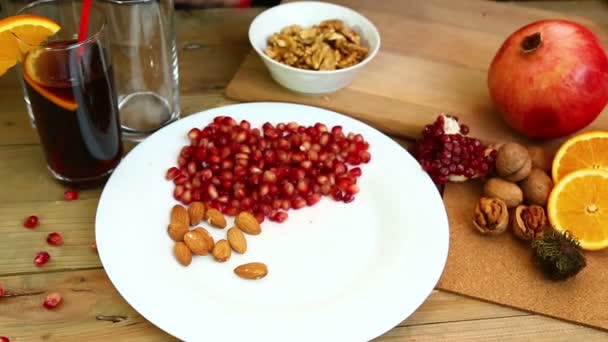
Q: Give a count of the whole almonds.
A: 11